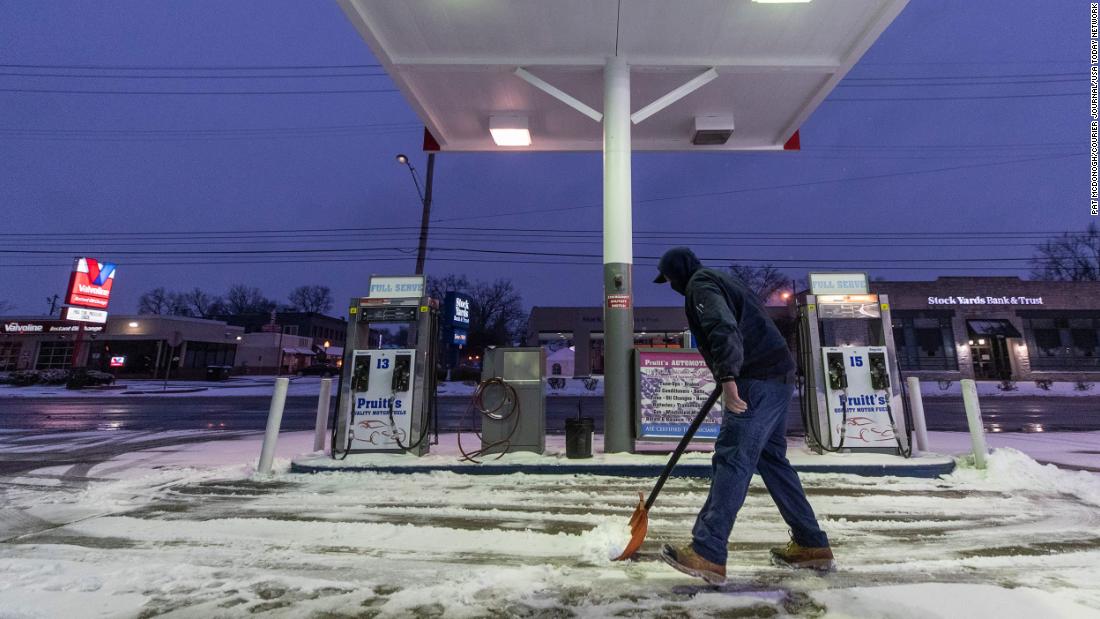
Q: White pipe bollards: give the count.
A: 4